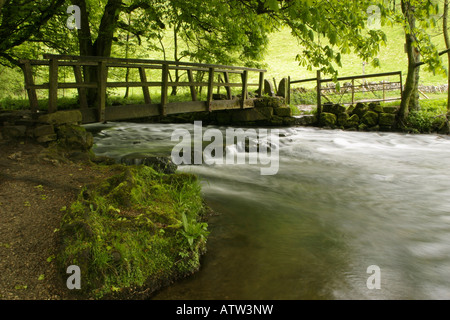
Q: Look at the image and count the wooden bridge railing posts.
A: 12